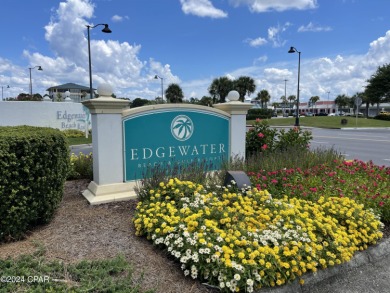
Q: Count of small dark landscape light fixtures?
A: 1